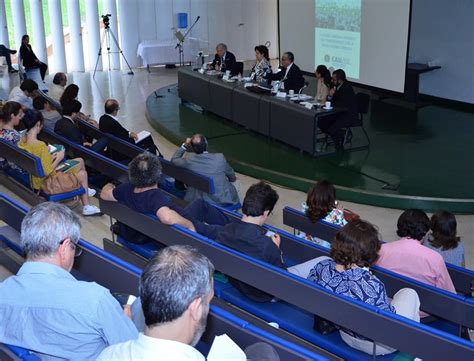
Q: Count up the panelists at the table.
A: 5